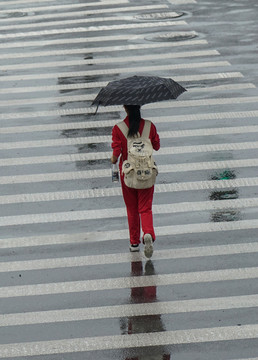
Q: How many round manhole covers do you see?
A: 2